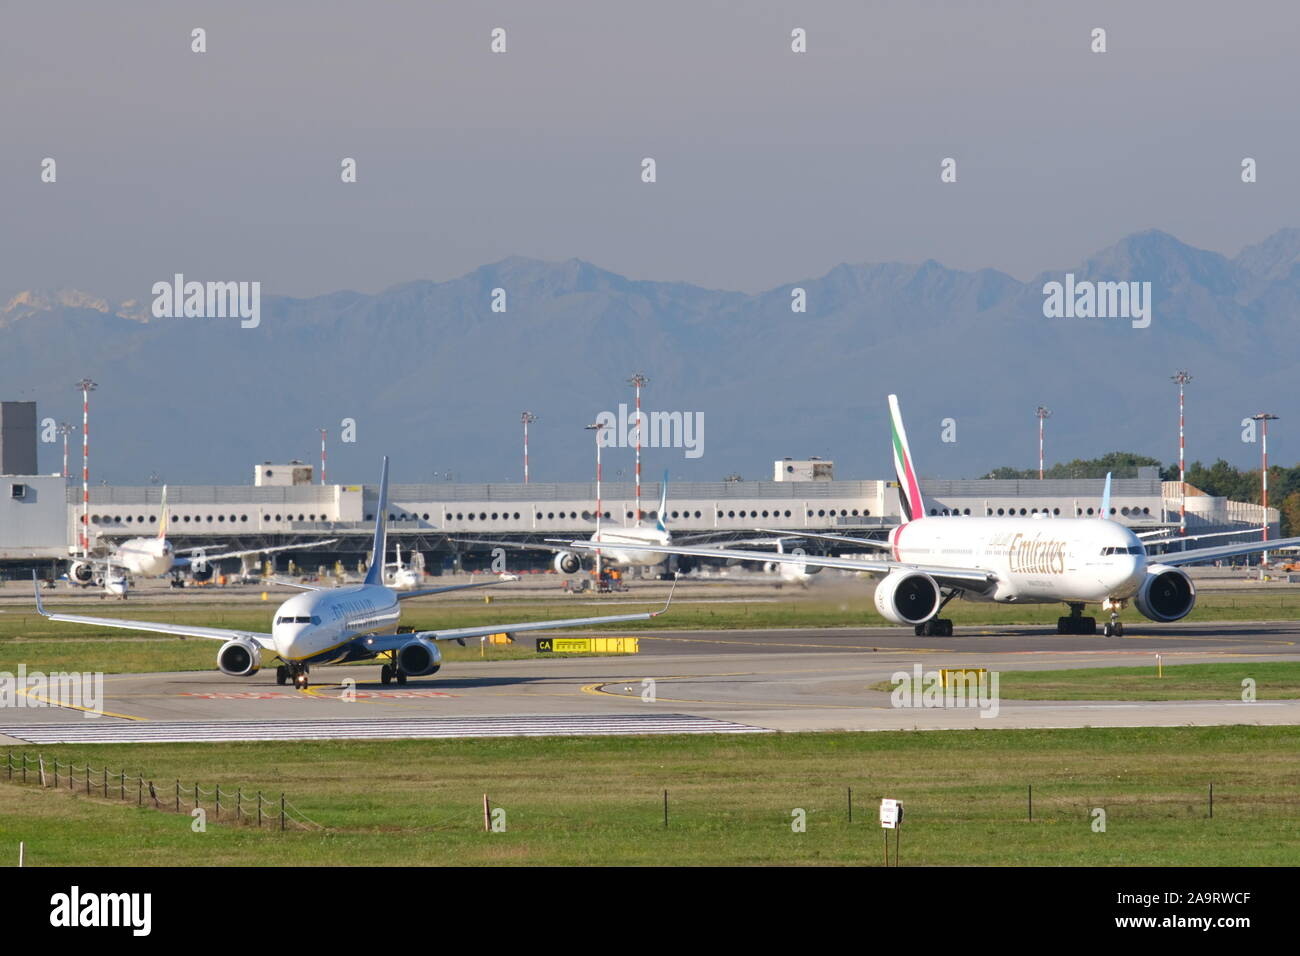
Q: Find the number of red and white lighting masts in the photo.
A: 9